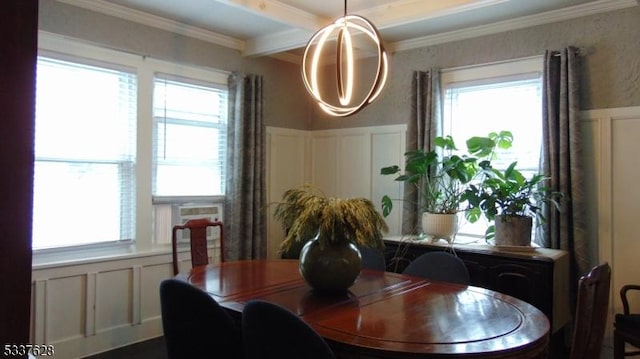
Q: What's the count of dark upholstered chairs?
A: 4